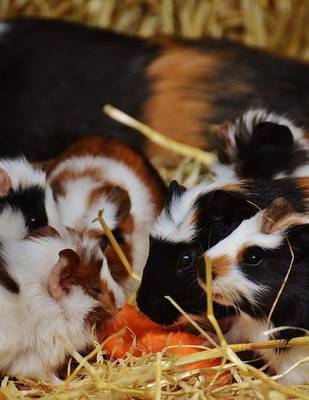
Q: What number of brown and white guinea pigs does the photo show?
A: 2